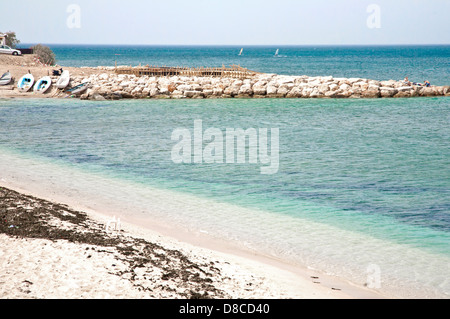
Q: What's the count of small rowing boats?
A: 5